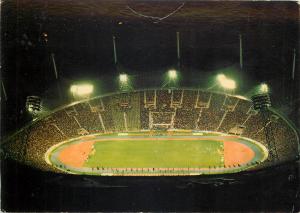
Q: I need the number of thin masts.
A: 6